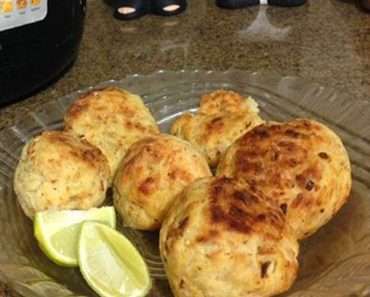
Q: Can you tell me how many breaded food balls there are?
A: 6